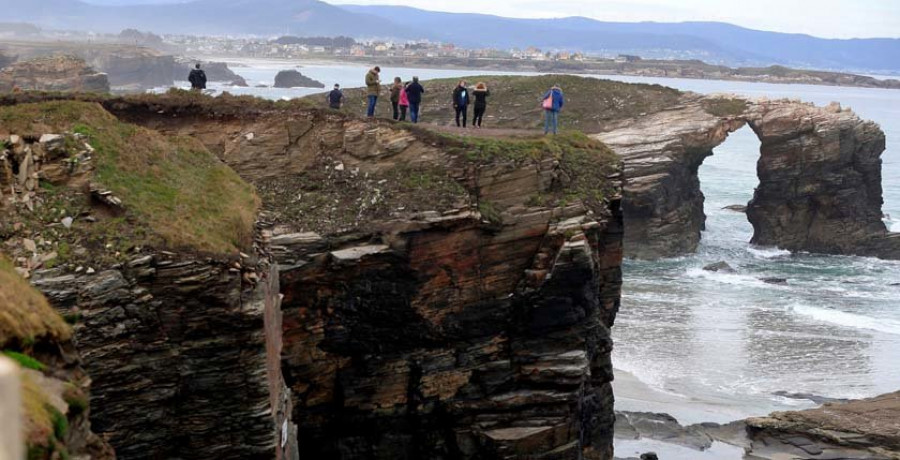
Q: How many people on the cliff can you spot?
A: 9